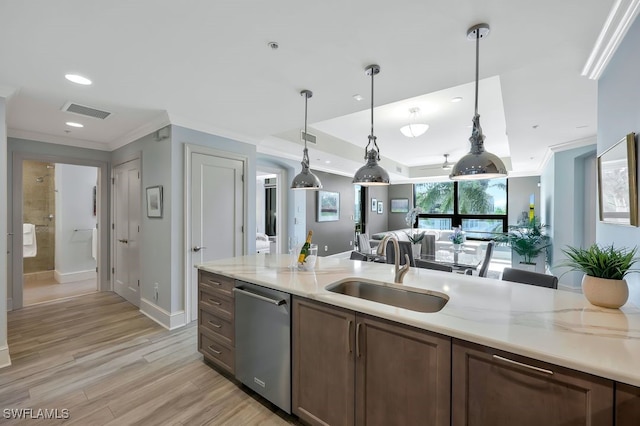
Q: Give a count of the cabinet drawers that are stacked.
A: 4